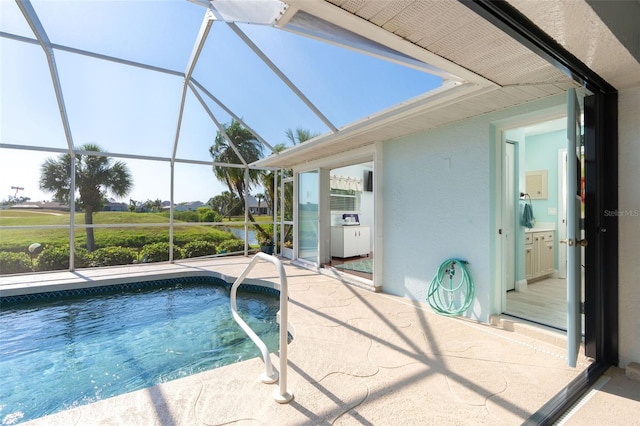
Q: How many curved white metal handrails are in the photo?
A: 1